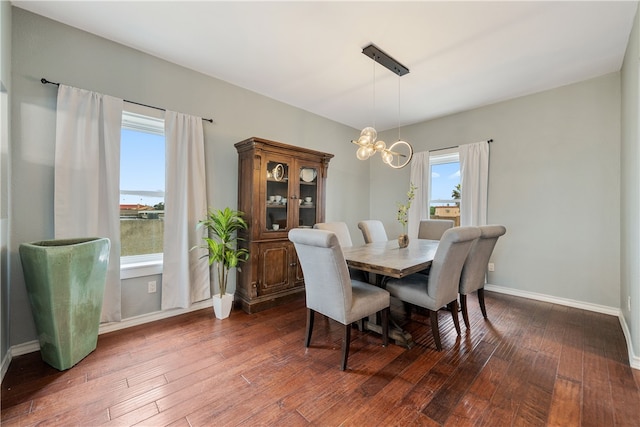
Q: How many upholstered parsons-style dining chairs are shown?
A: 6